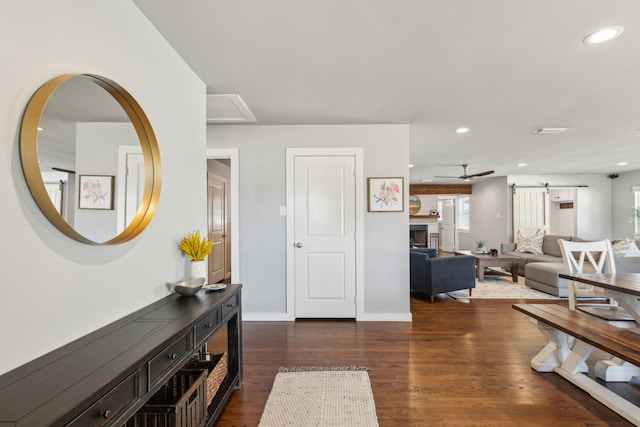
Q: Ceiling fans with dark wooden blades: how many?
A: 1